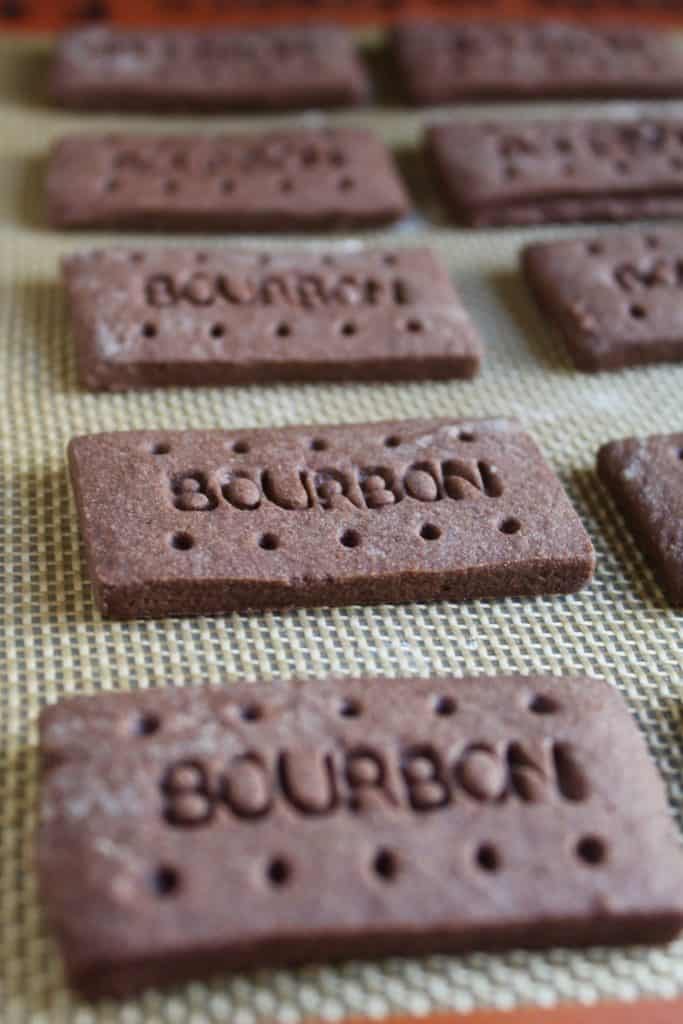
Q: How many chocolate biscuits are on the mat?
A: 9